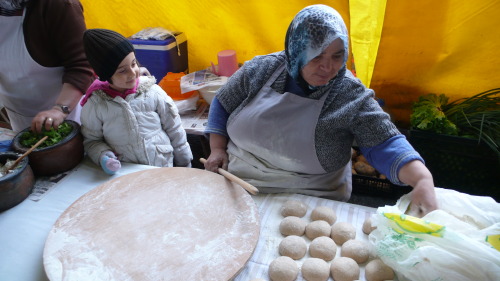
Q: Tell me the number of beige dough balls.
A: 13